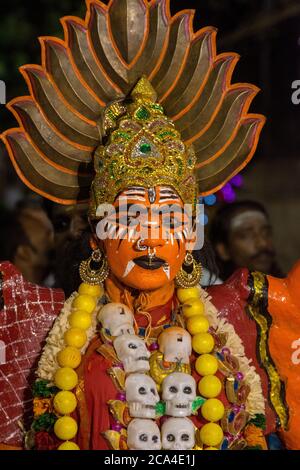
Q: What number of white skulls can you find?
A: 7